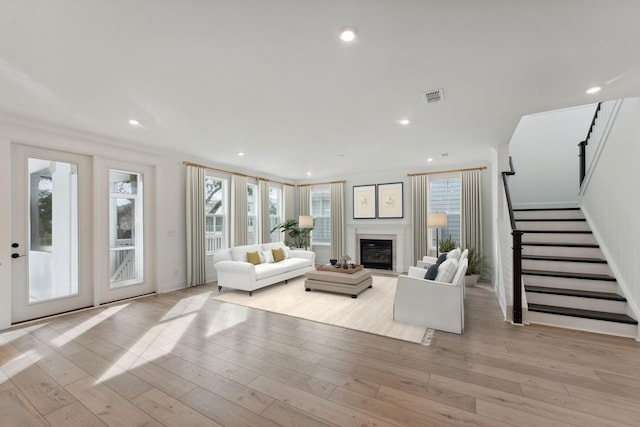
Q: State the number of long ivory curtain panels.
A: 8